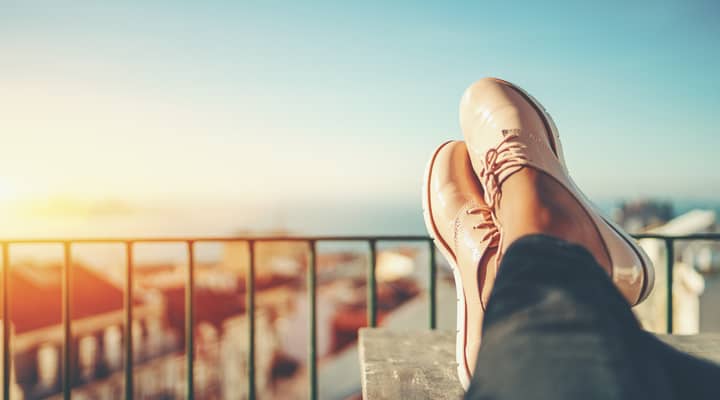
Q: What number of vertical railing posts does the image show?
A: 9